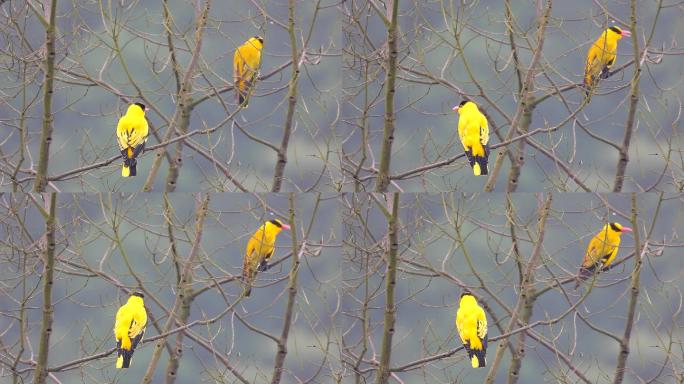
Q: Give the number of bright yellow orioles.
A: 8